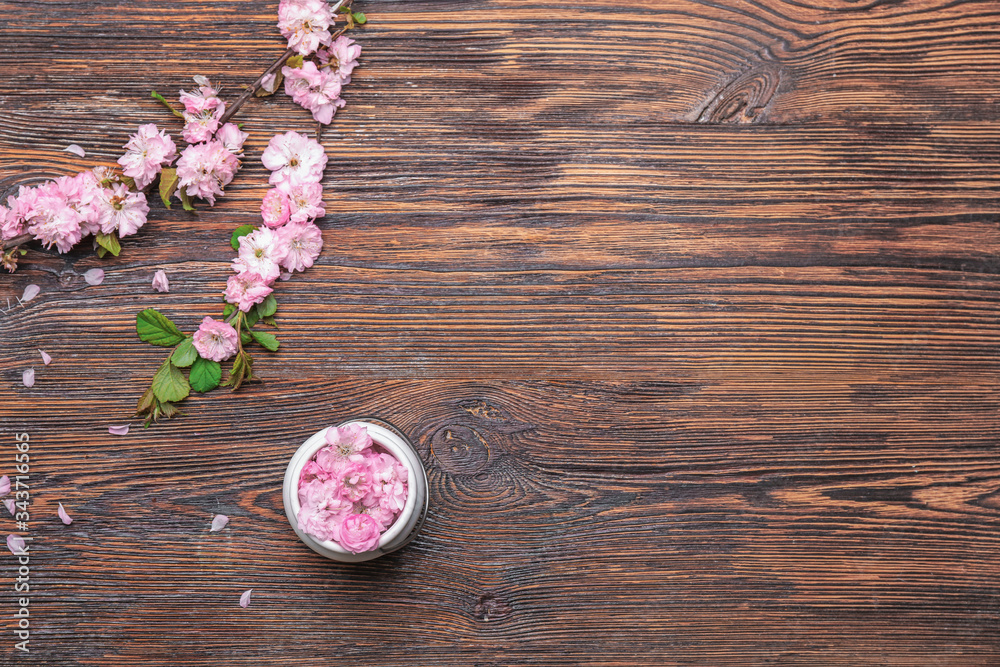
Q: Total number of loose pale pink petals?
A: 13